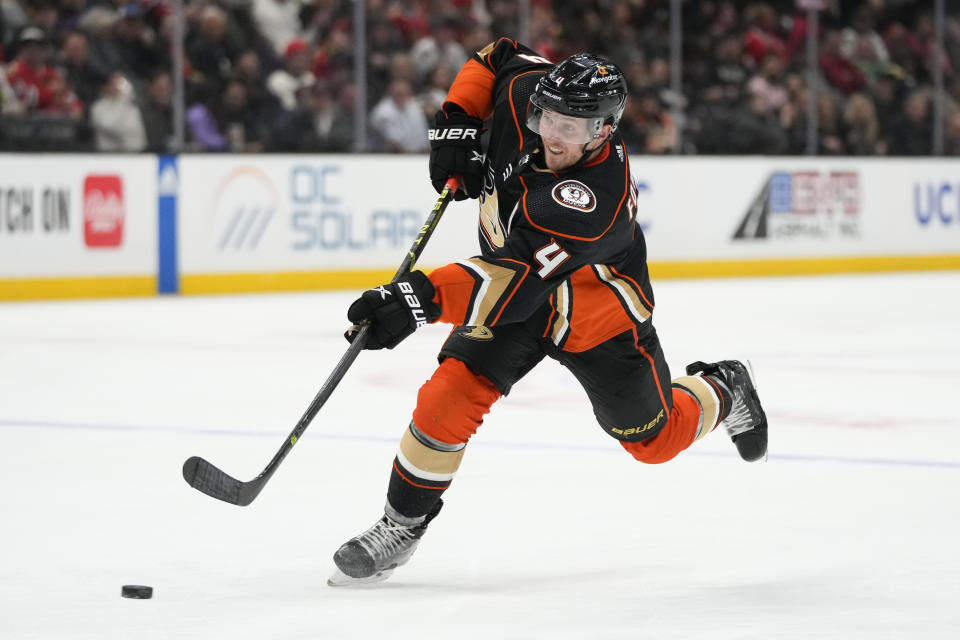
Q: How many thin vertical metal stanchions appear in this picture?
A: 6